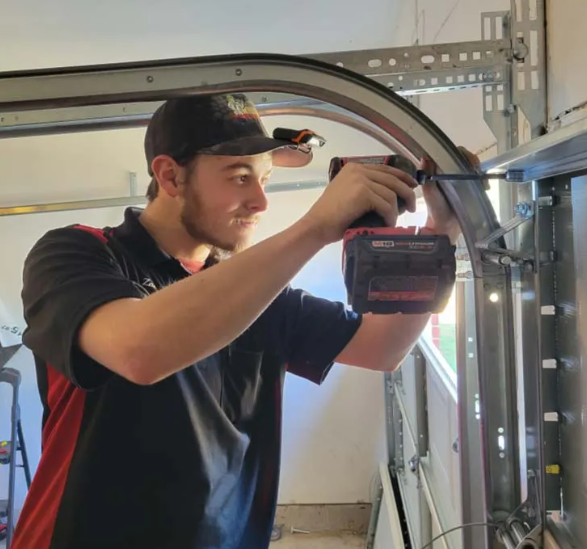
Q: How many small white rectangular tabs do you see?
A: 3